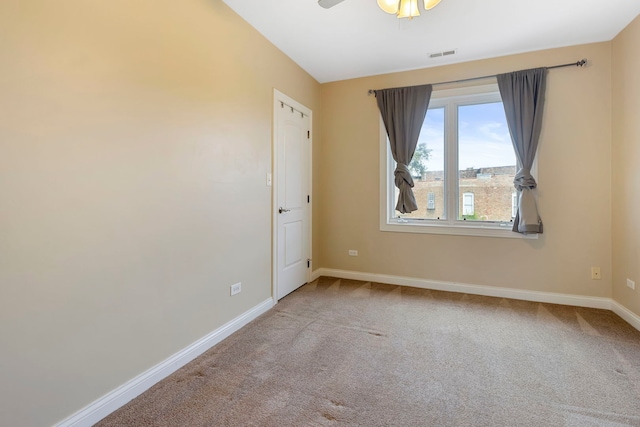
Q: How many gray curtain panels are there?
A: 2